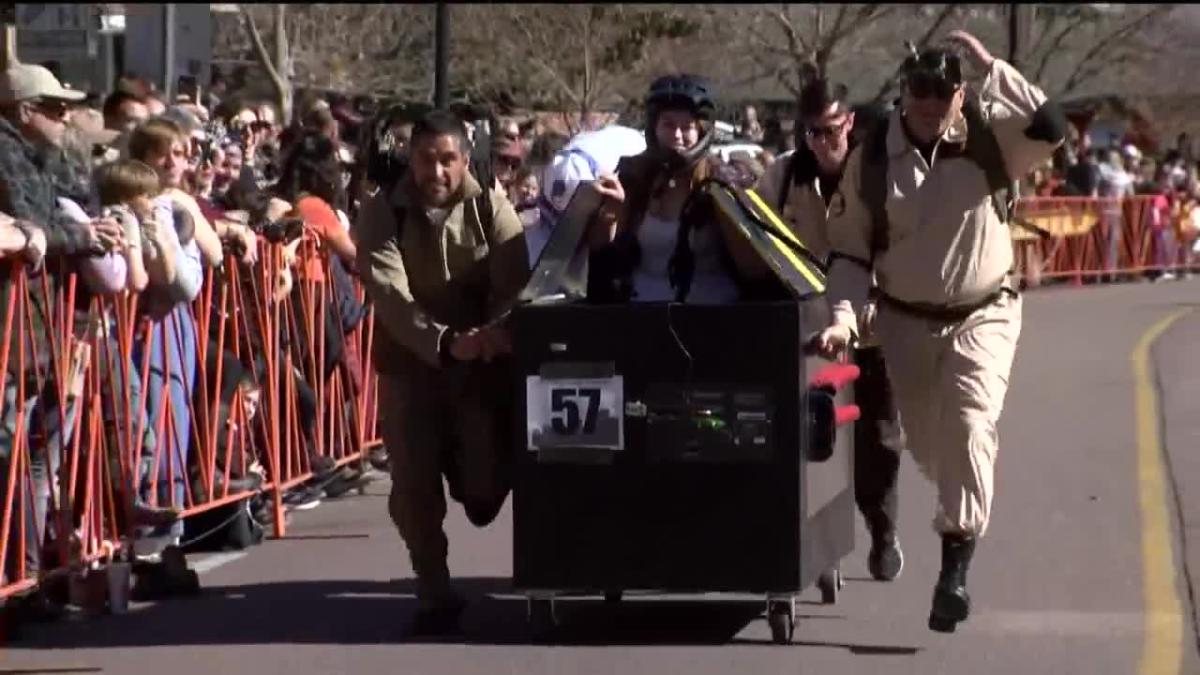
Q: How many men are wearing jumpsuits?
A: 3